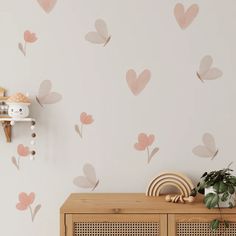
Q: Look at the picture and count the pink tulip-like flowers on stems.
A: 5